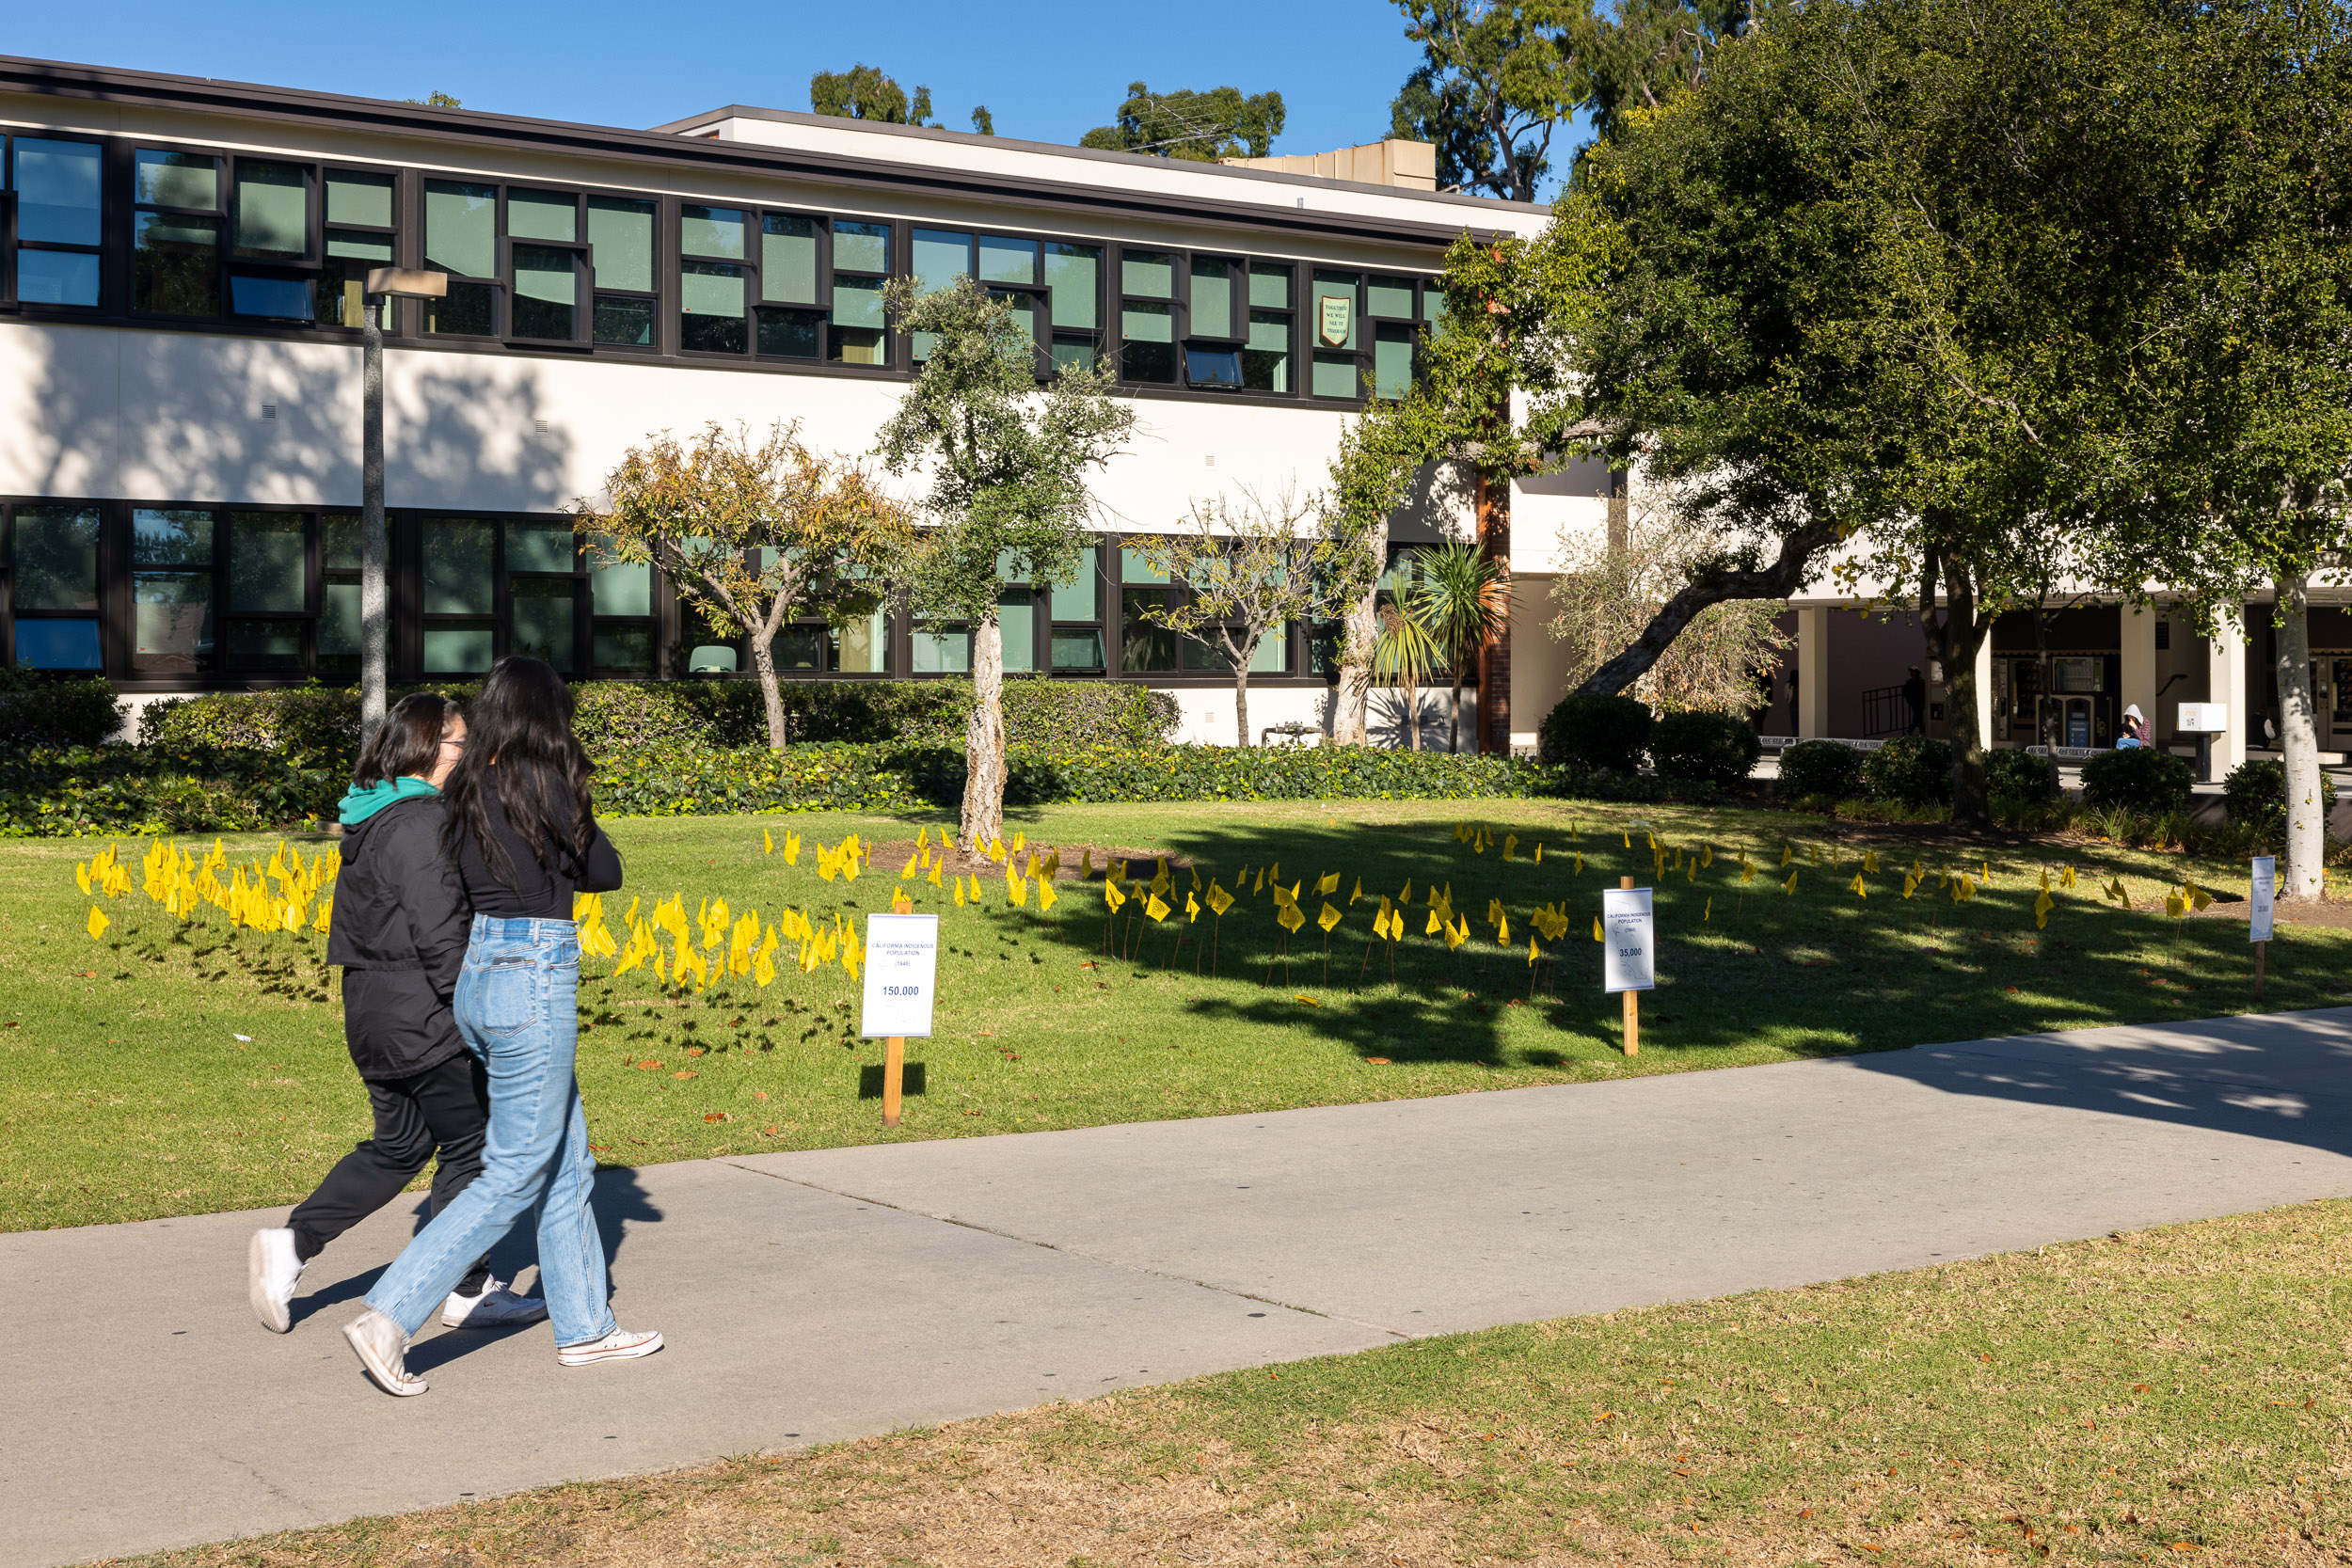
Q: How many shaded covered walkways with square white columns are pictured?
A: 1